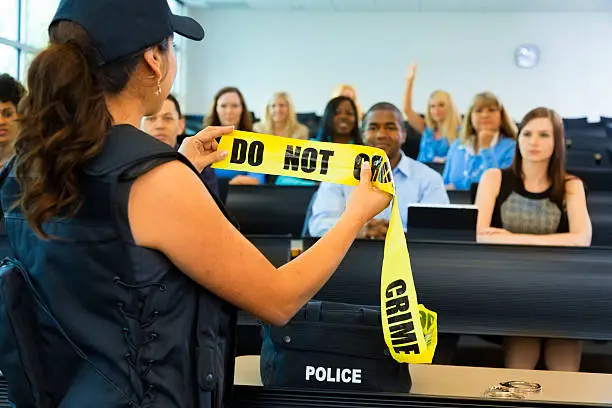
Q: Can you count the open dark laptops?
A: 1